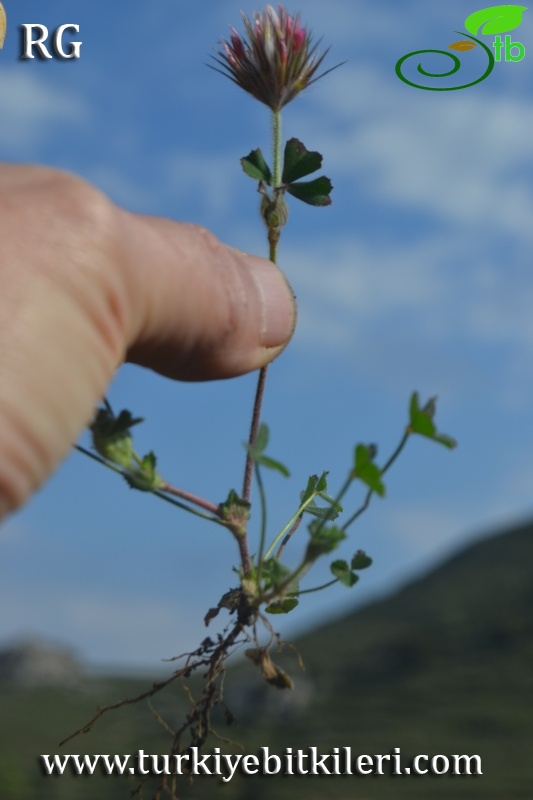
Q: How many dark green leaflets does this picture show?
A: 3